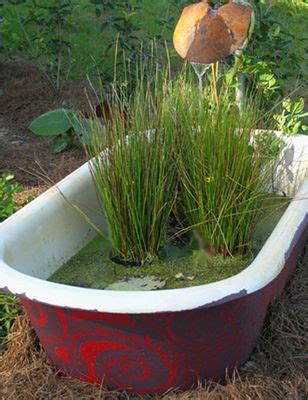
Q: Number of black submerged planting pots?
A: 1